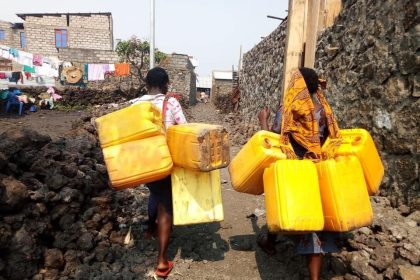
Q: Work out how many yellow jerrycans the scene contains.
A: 8